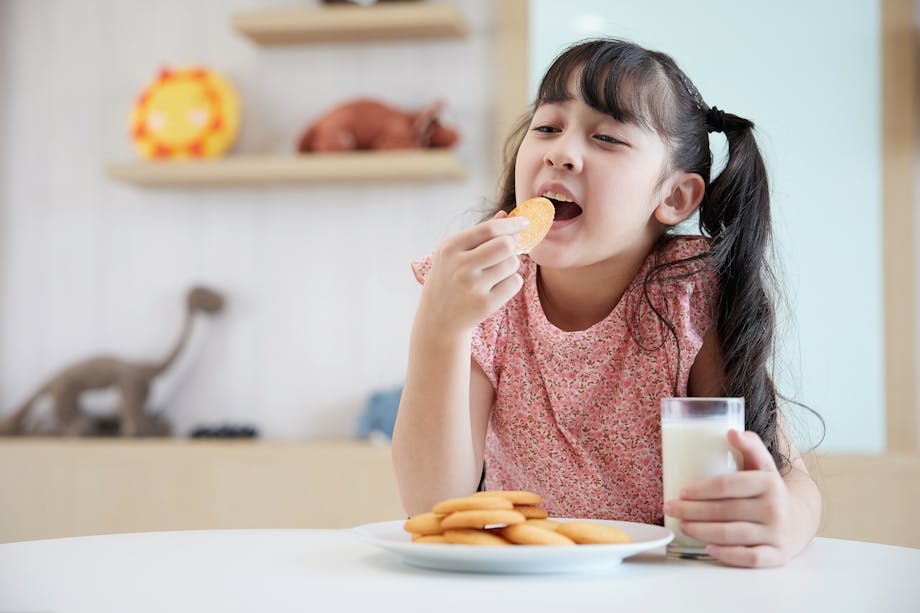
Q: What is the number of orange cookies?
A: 11